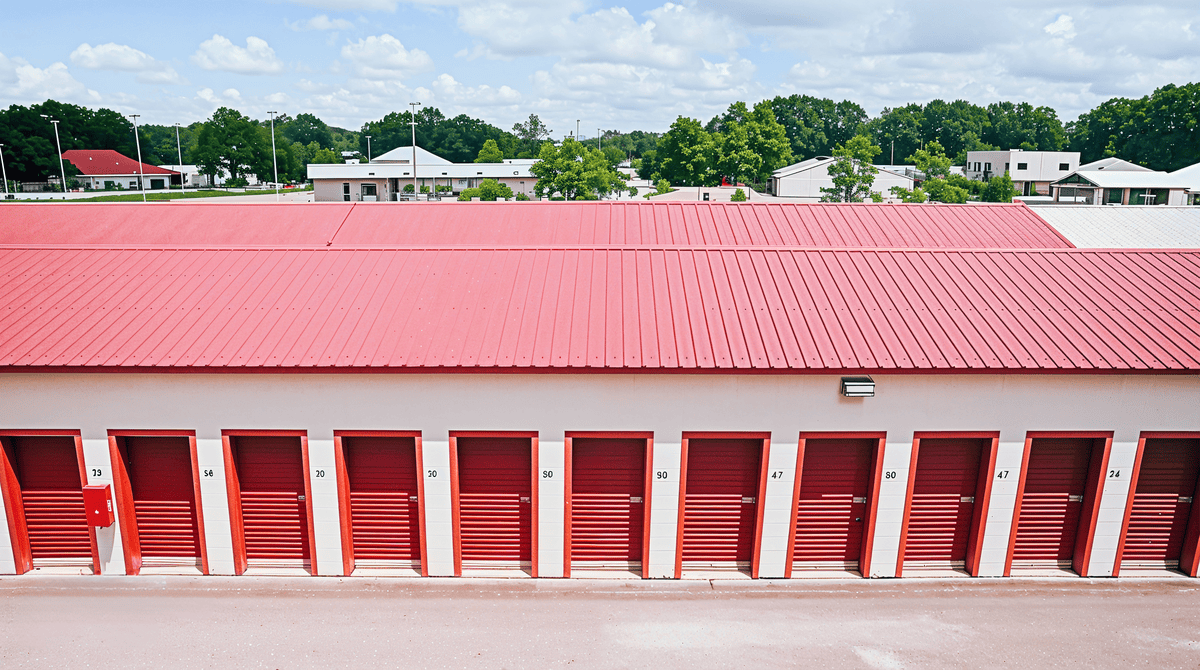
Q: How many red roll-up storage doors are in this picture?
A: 11